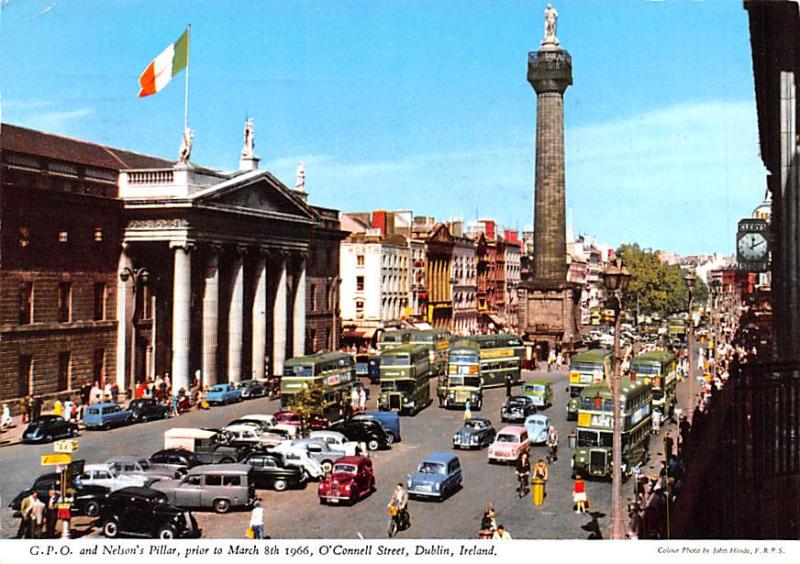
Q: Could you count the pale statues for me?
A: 4